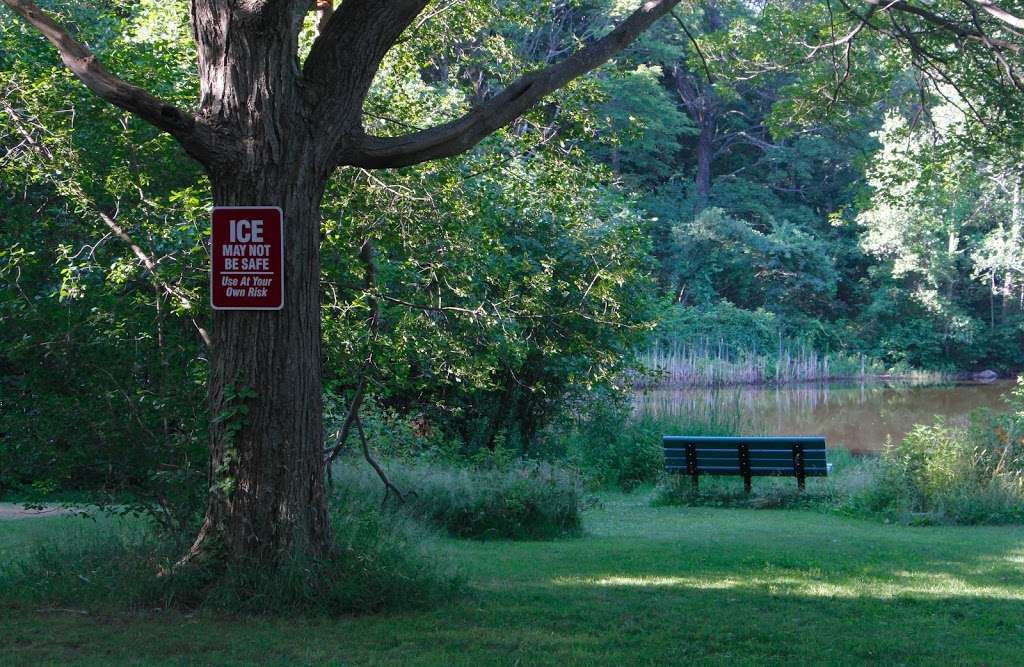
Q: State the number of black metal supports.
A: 3